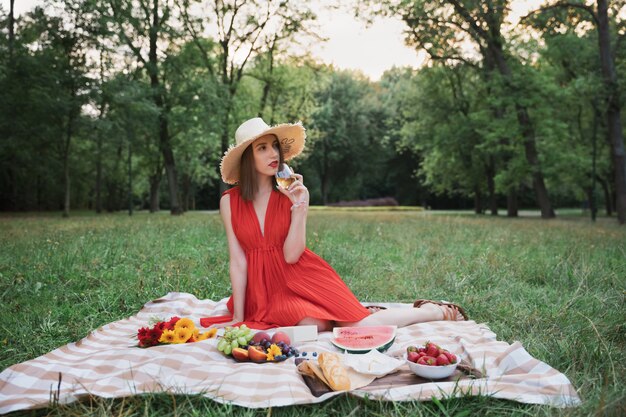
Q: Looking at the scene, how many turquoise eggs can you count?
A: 0